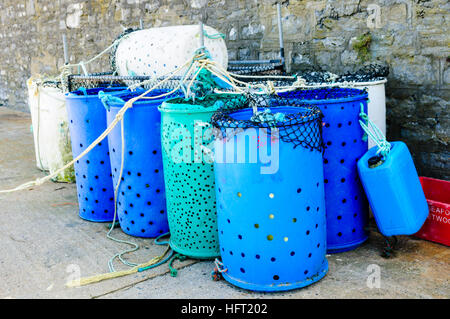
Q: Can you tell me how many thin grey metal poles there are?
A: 4